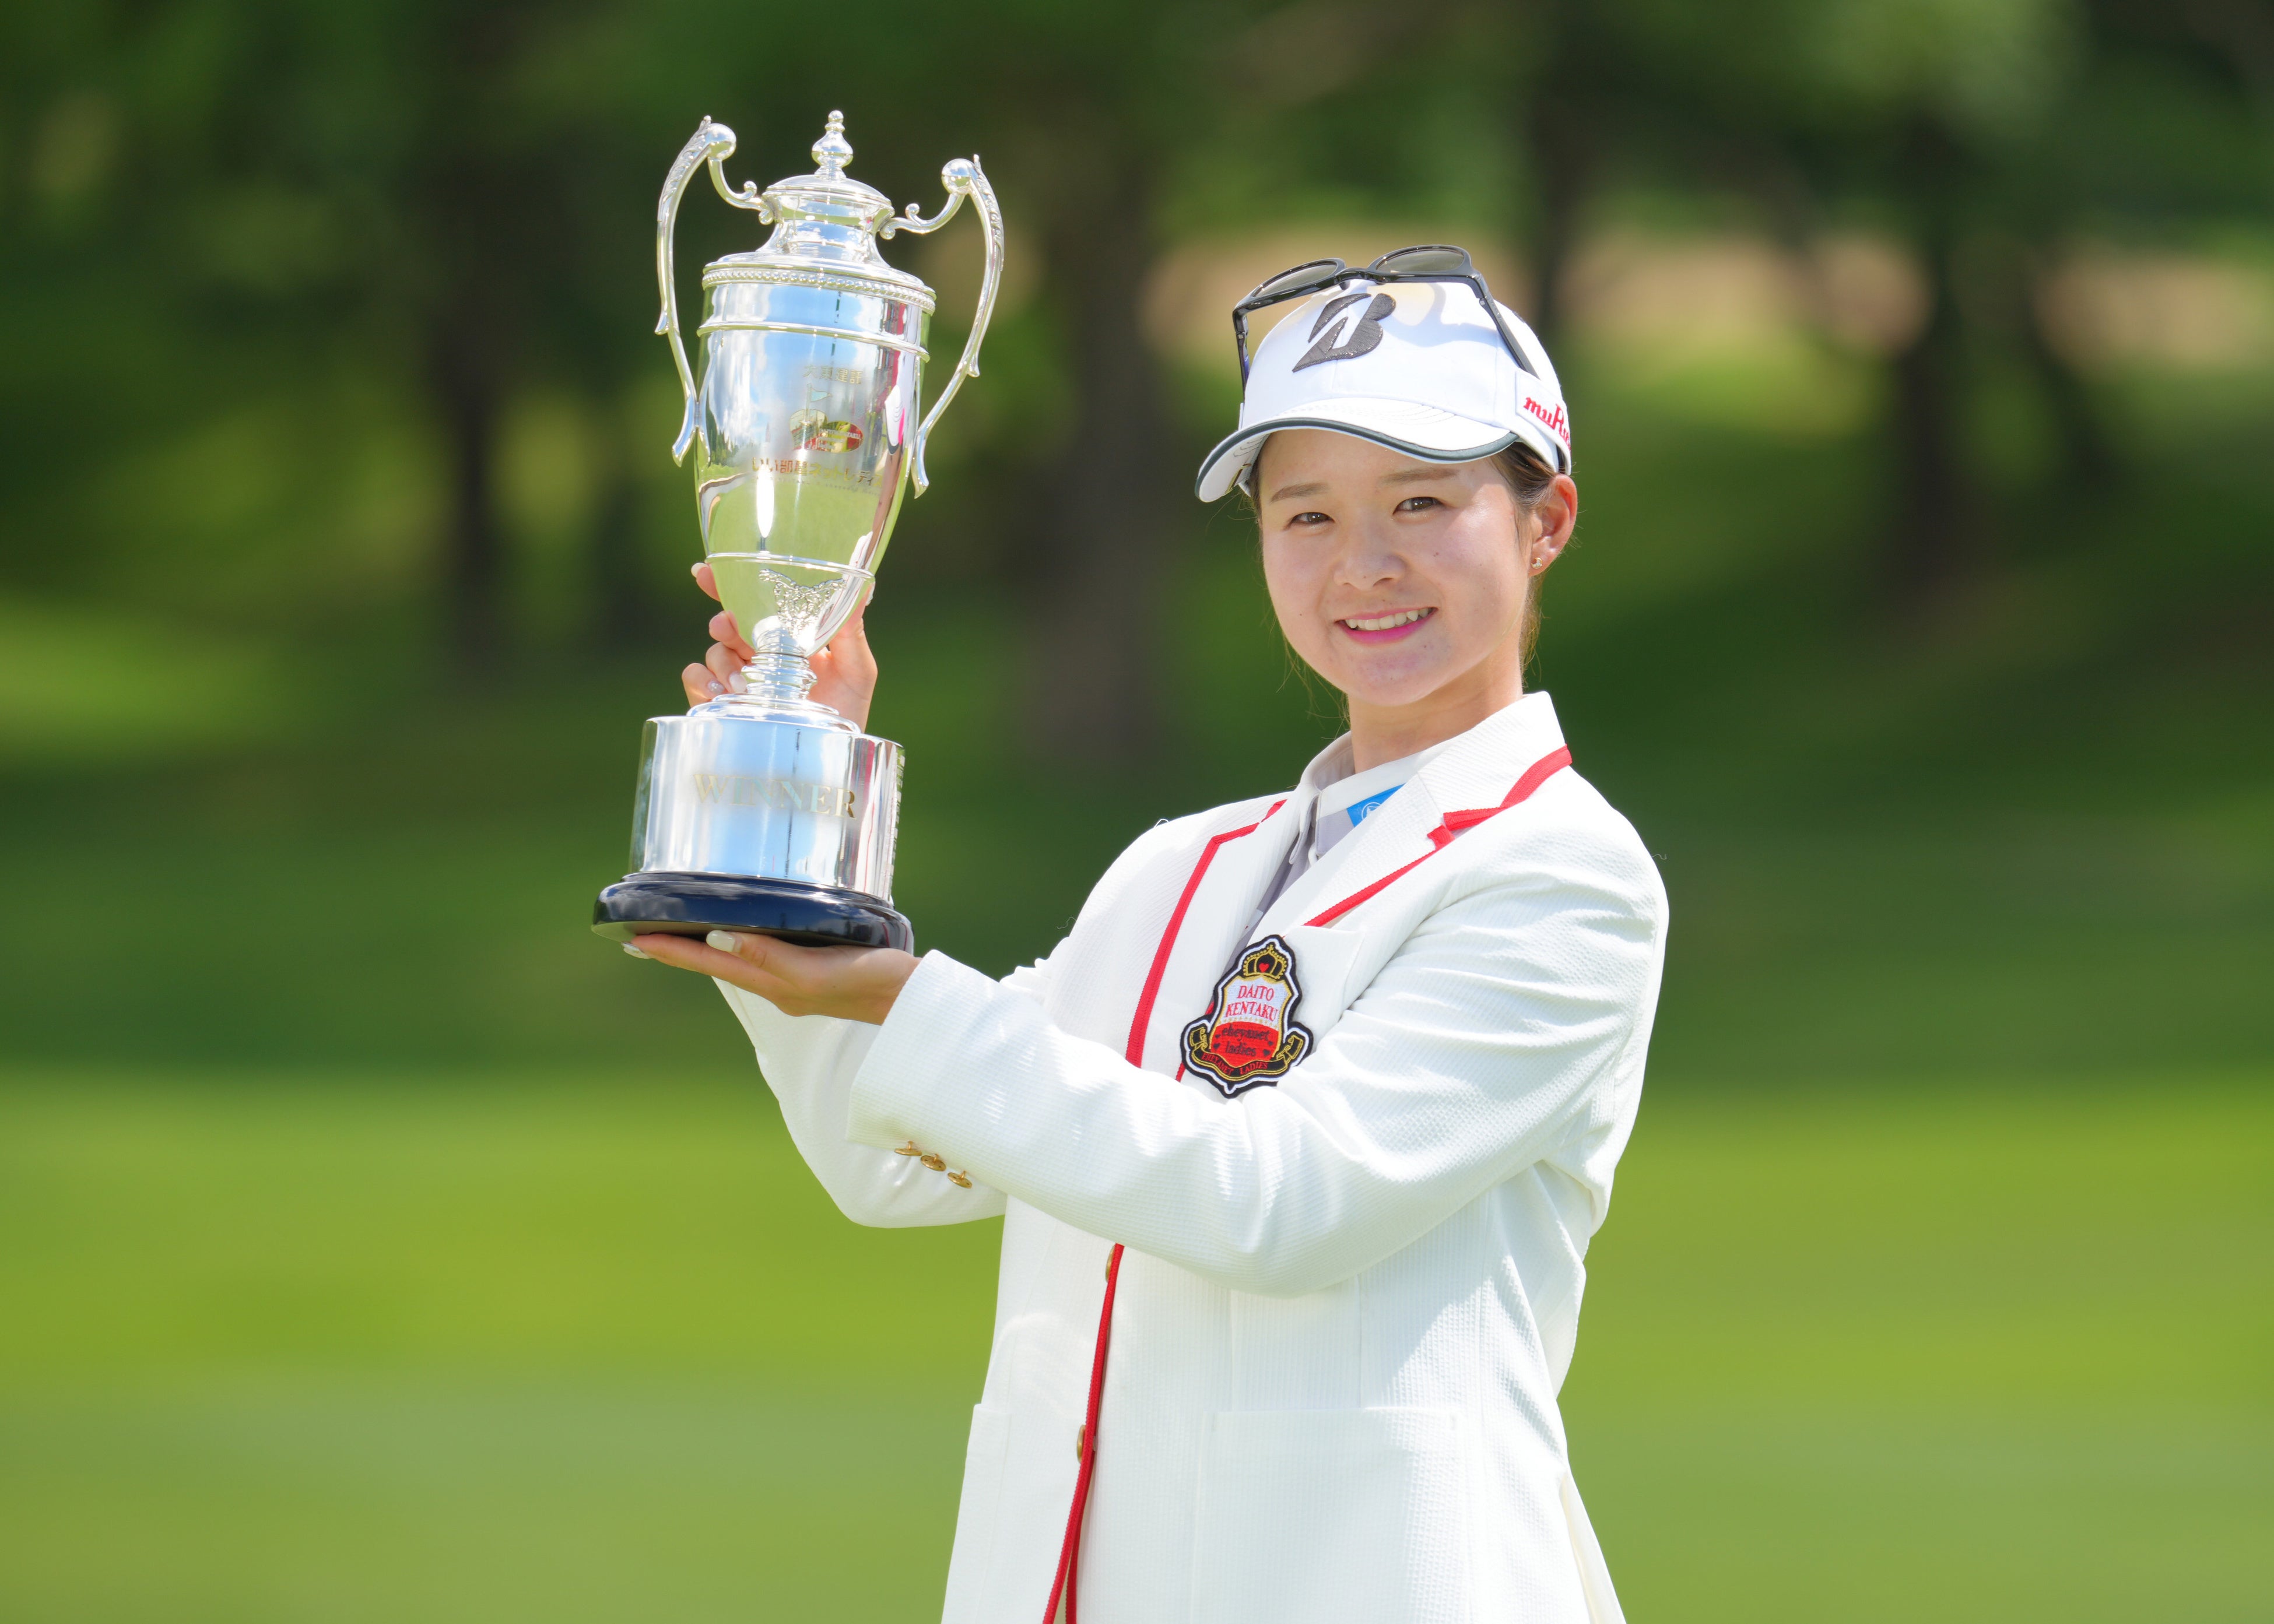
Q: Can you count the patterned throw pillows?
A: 0